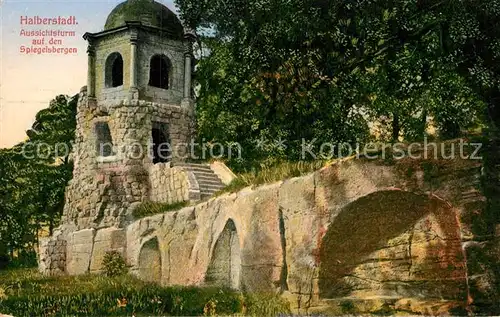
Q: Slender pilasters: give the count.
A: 3